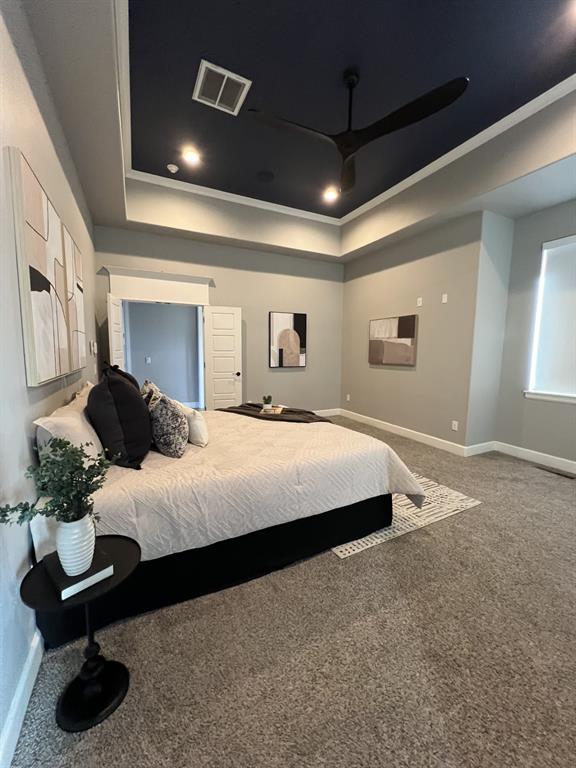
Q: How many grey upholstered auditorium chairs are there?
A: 0